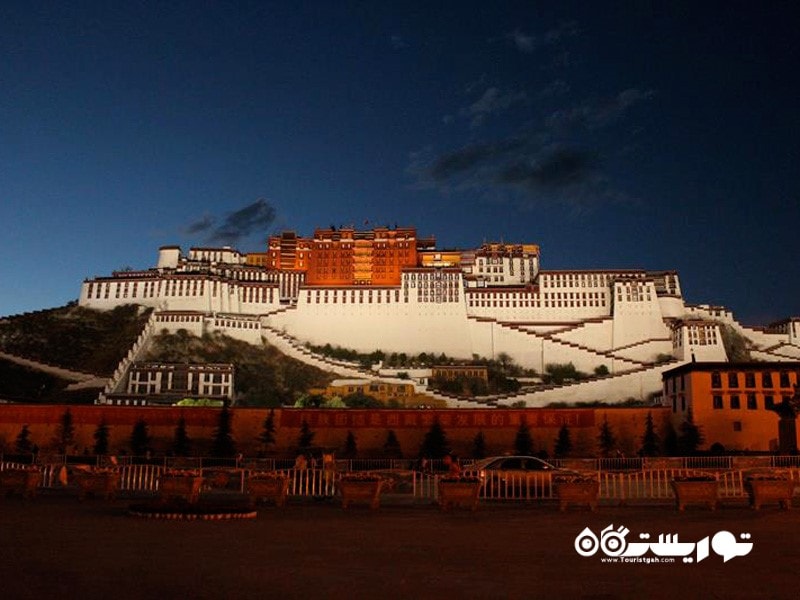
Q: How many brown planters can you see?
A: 9